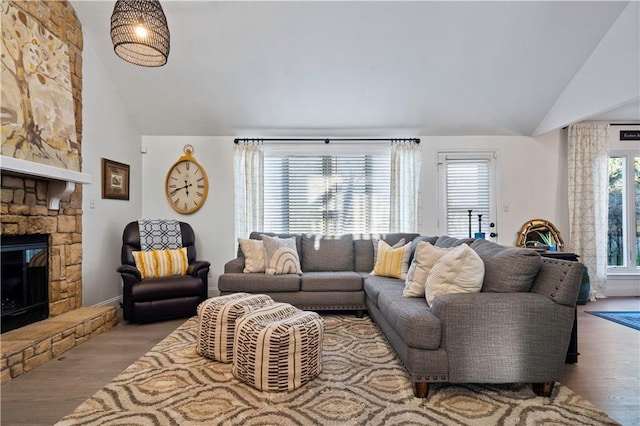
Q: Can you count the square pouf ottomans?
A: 2